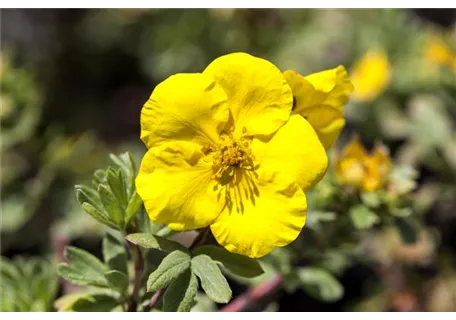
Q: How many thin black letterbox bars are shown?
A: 2